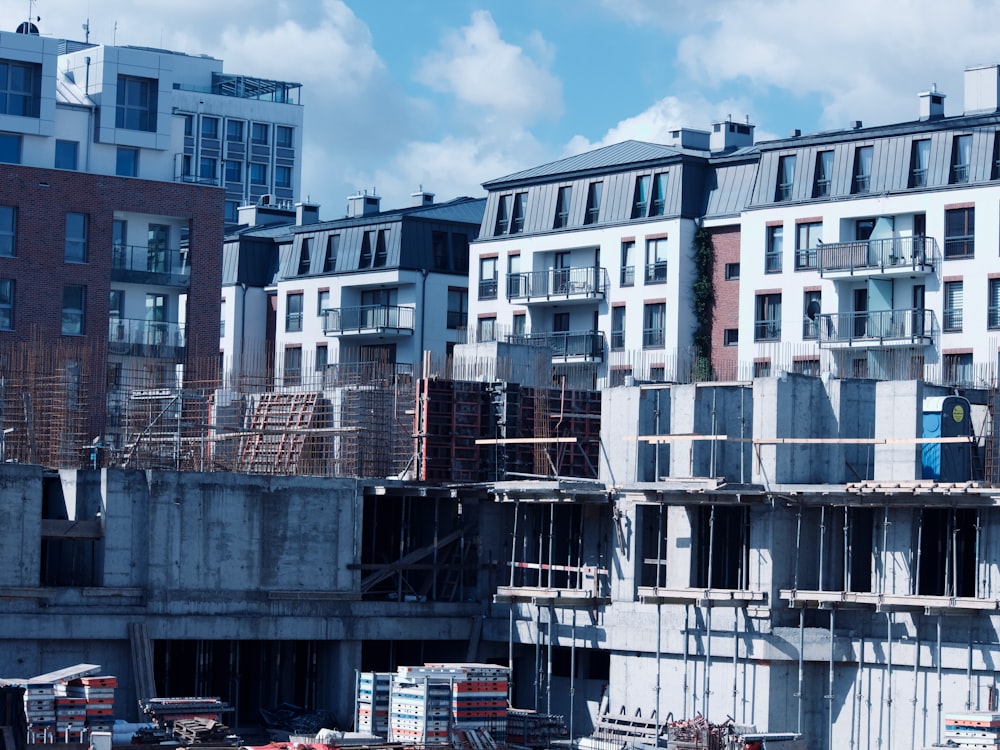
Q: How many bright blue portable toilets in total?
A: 1